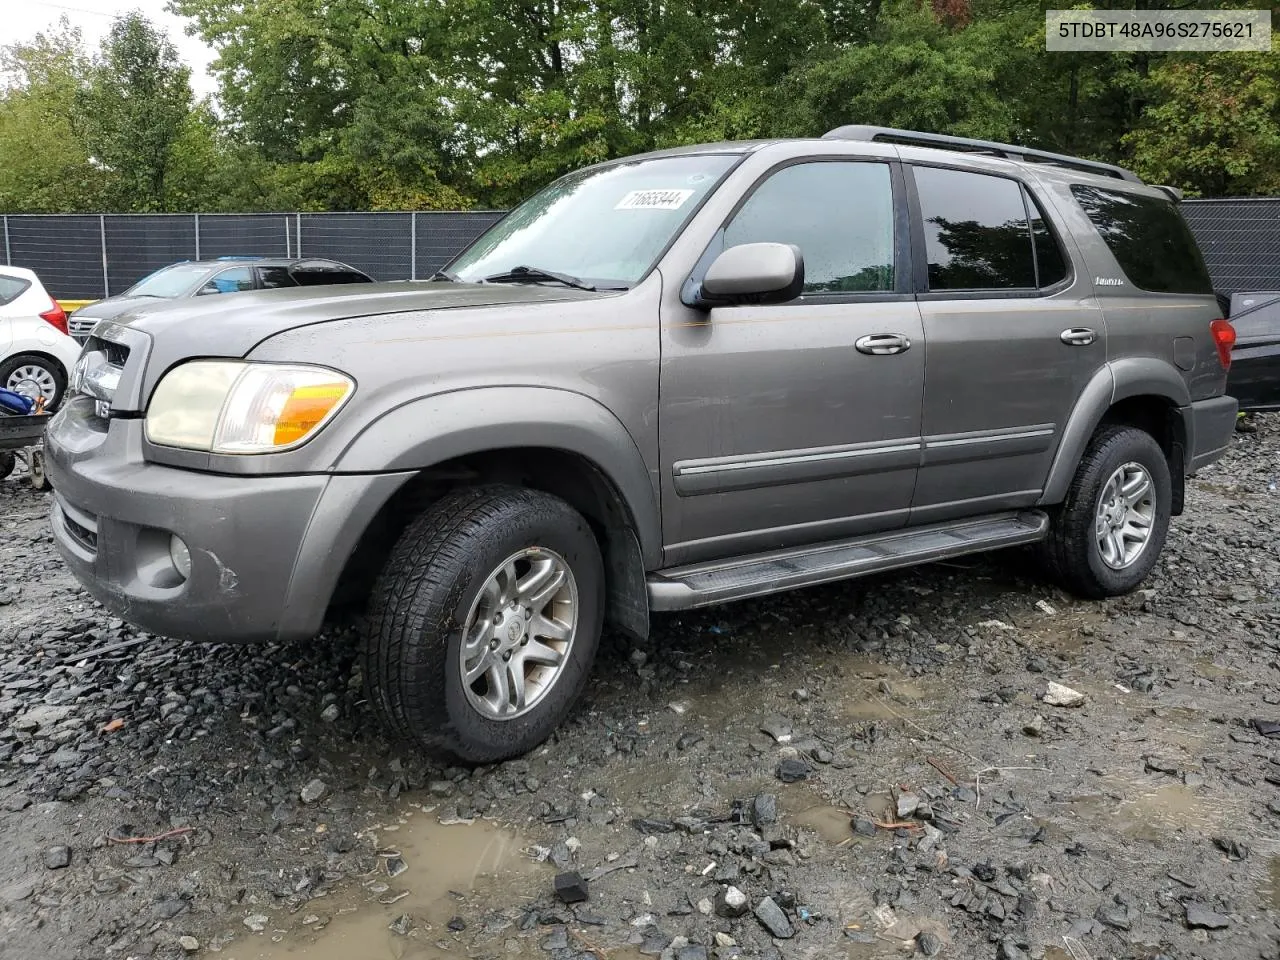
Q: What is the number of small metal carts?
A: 1